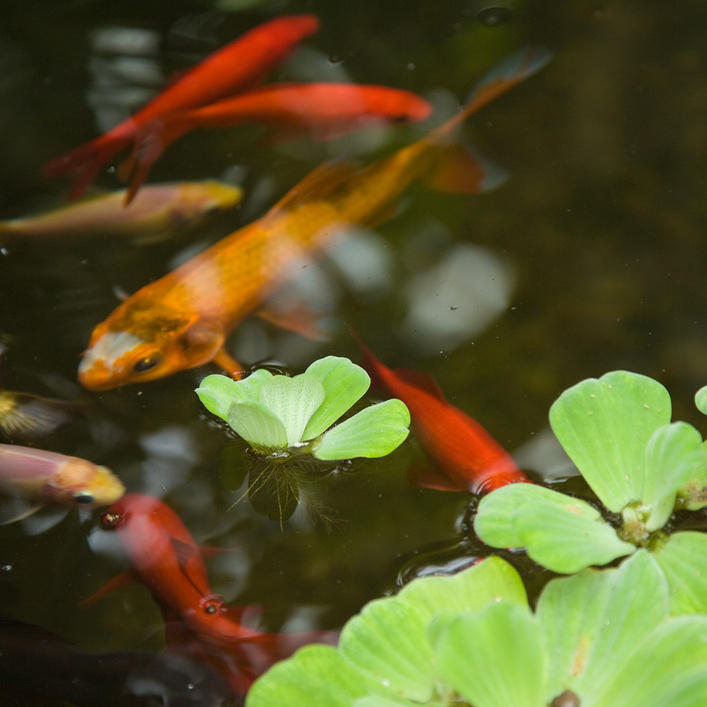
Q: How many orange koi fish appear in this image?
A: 1